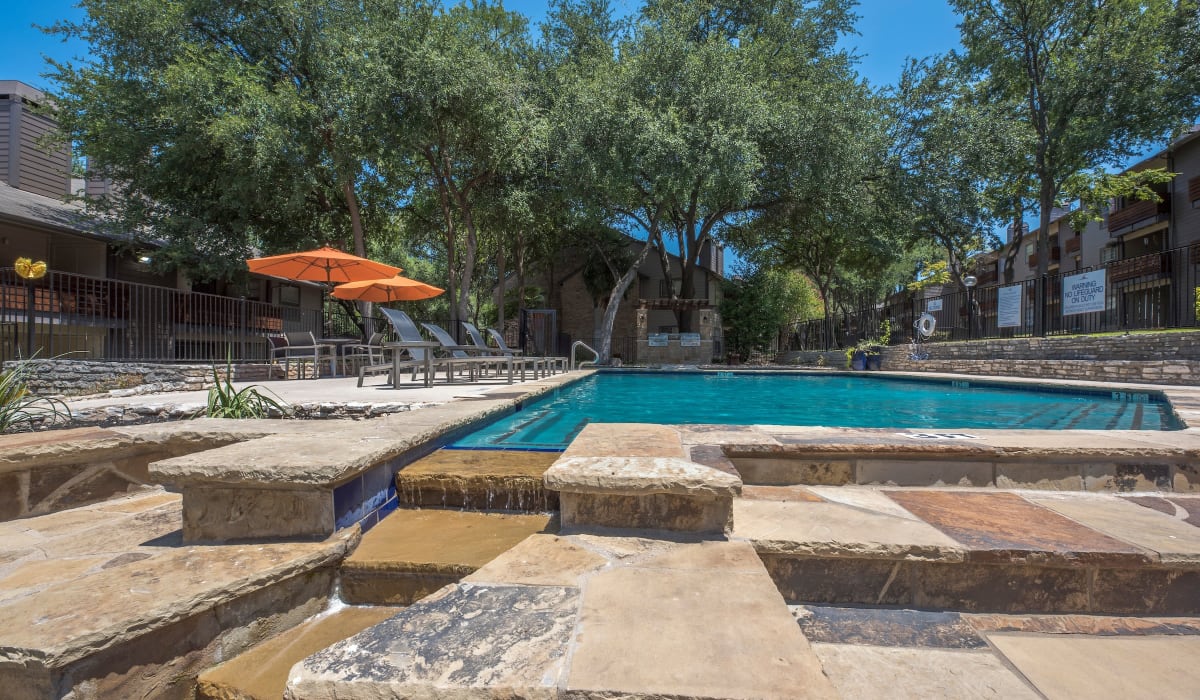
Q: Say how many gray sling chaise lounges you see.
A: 4